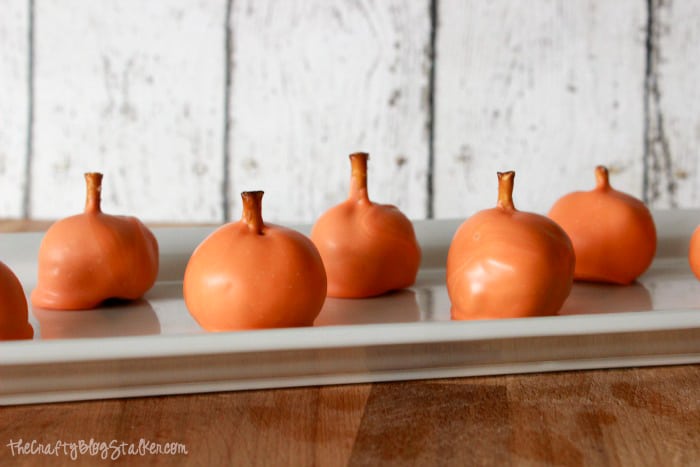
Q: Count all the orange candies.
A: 7